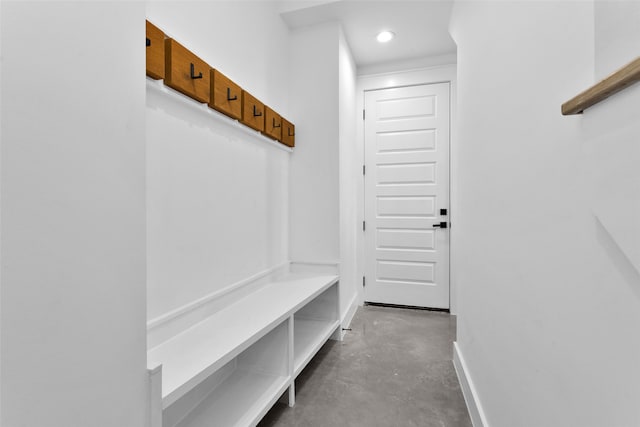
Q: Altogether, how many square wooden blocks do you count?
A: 6